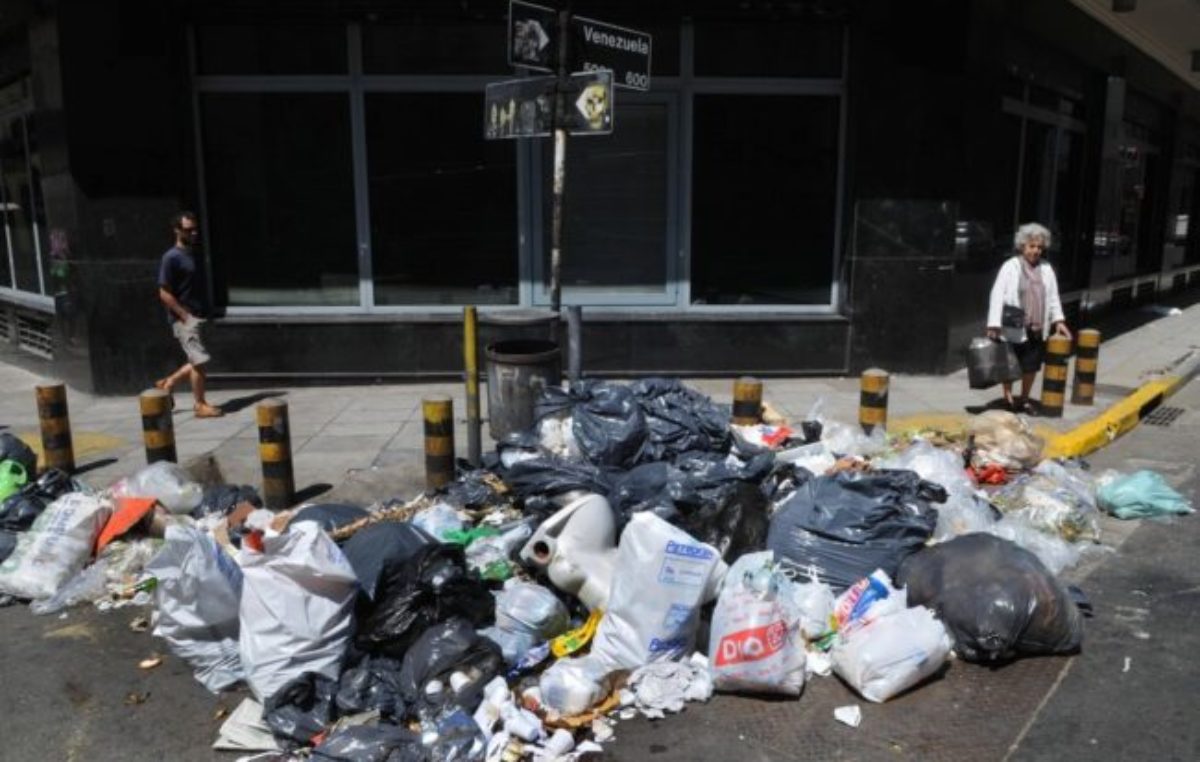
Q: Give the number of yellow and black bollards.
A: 8